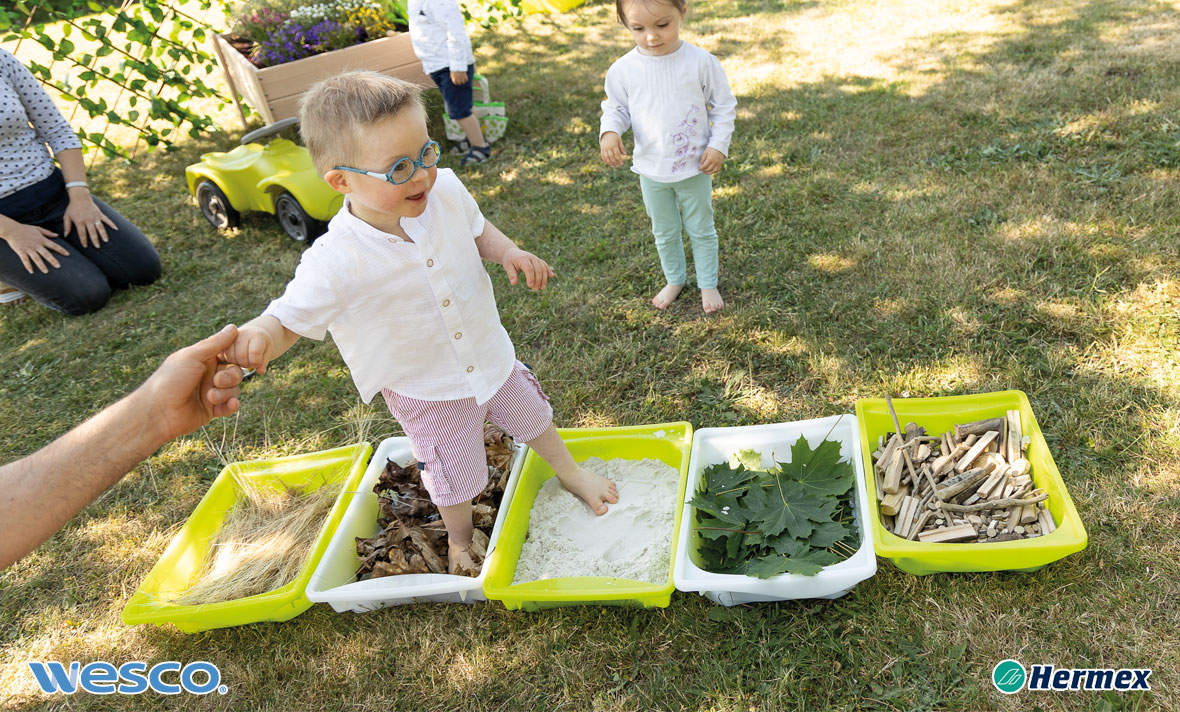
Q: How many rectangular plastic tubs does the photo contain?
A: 5